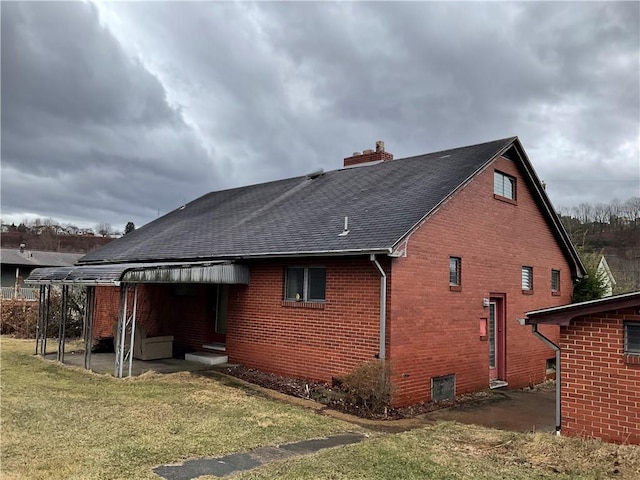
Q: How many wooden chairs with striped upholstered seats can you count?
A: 0